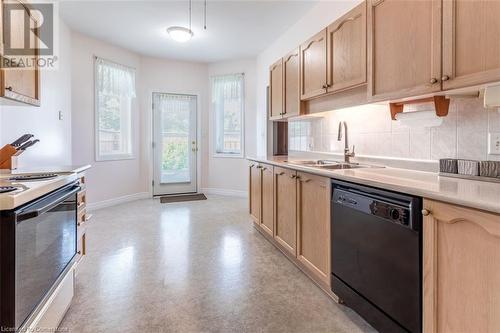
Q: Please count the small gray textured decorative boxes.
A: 3